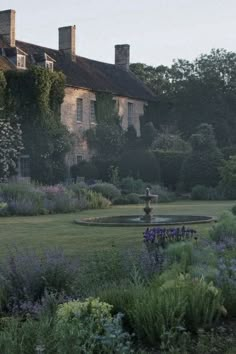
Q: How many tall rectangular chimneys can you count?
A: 3